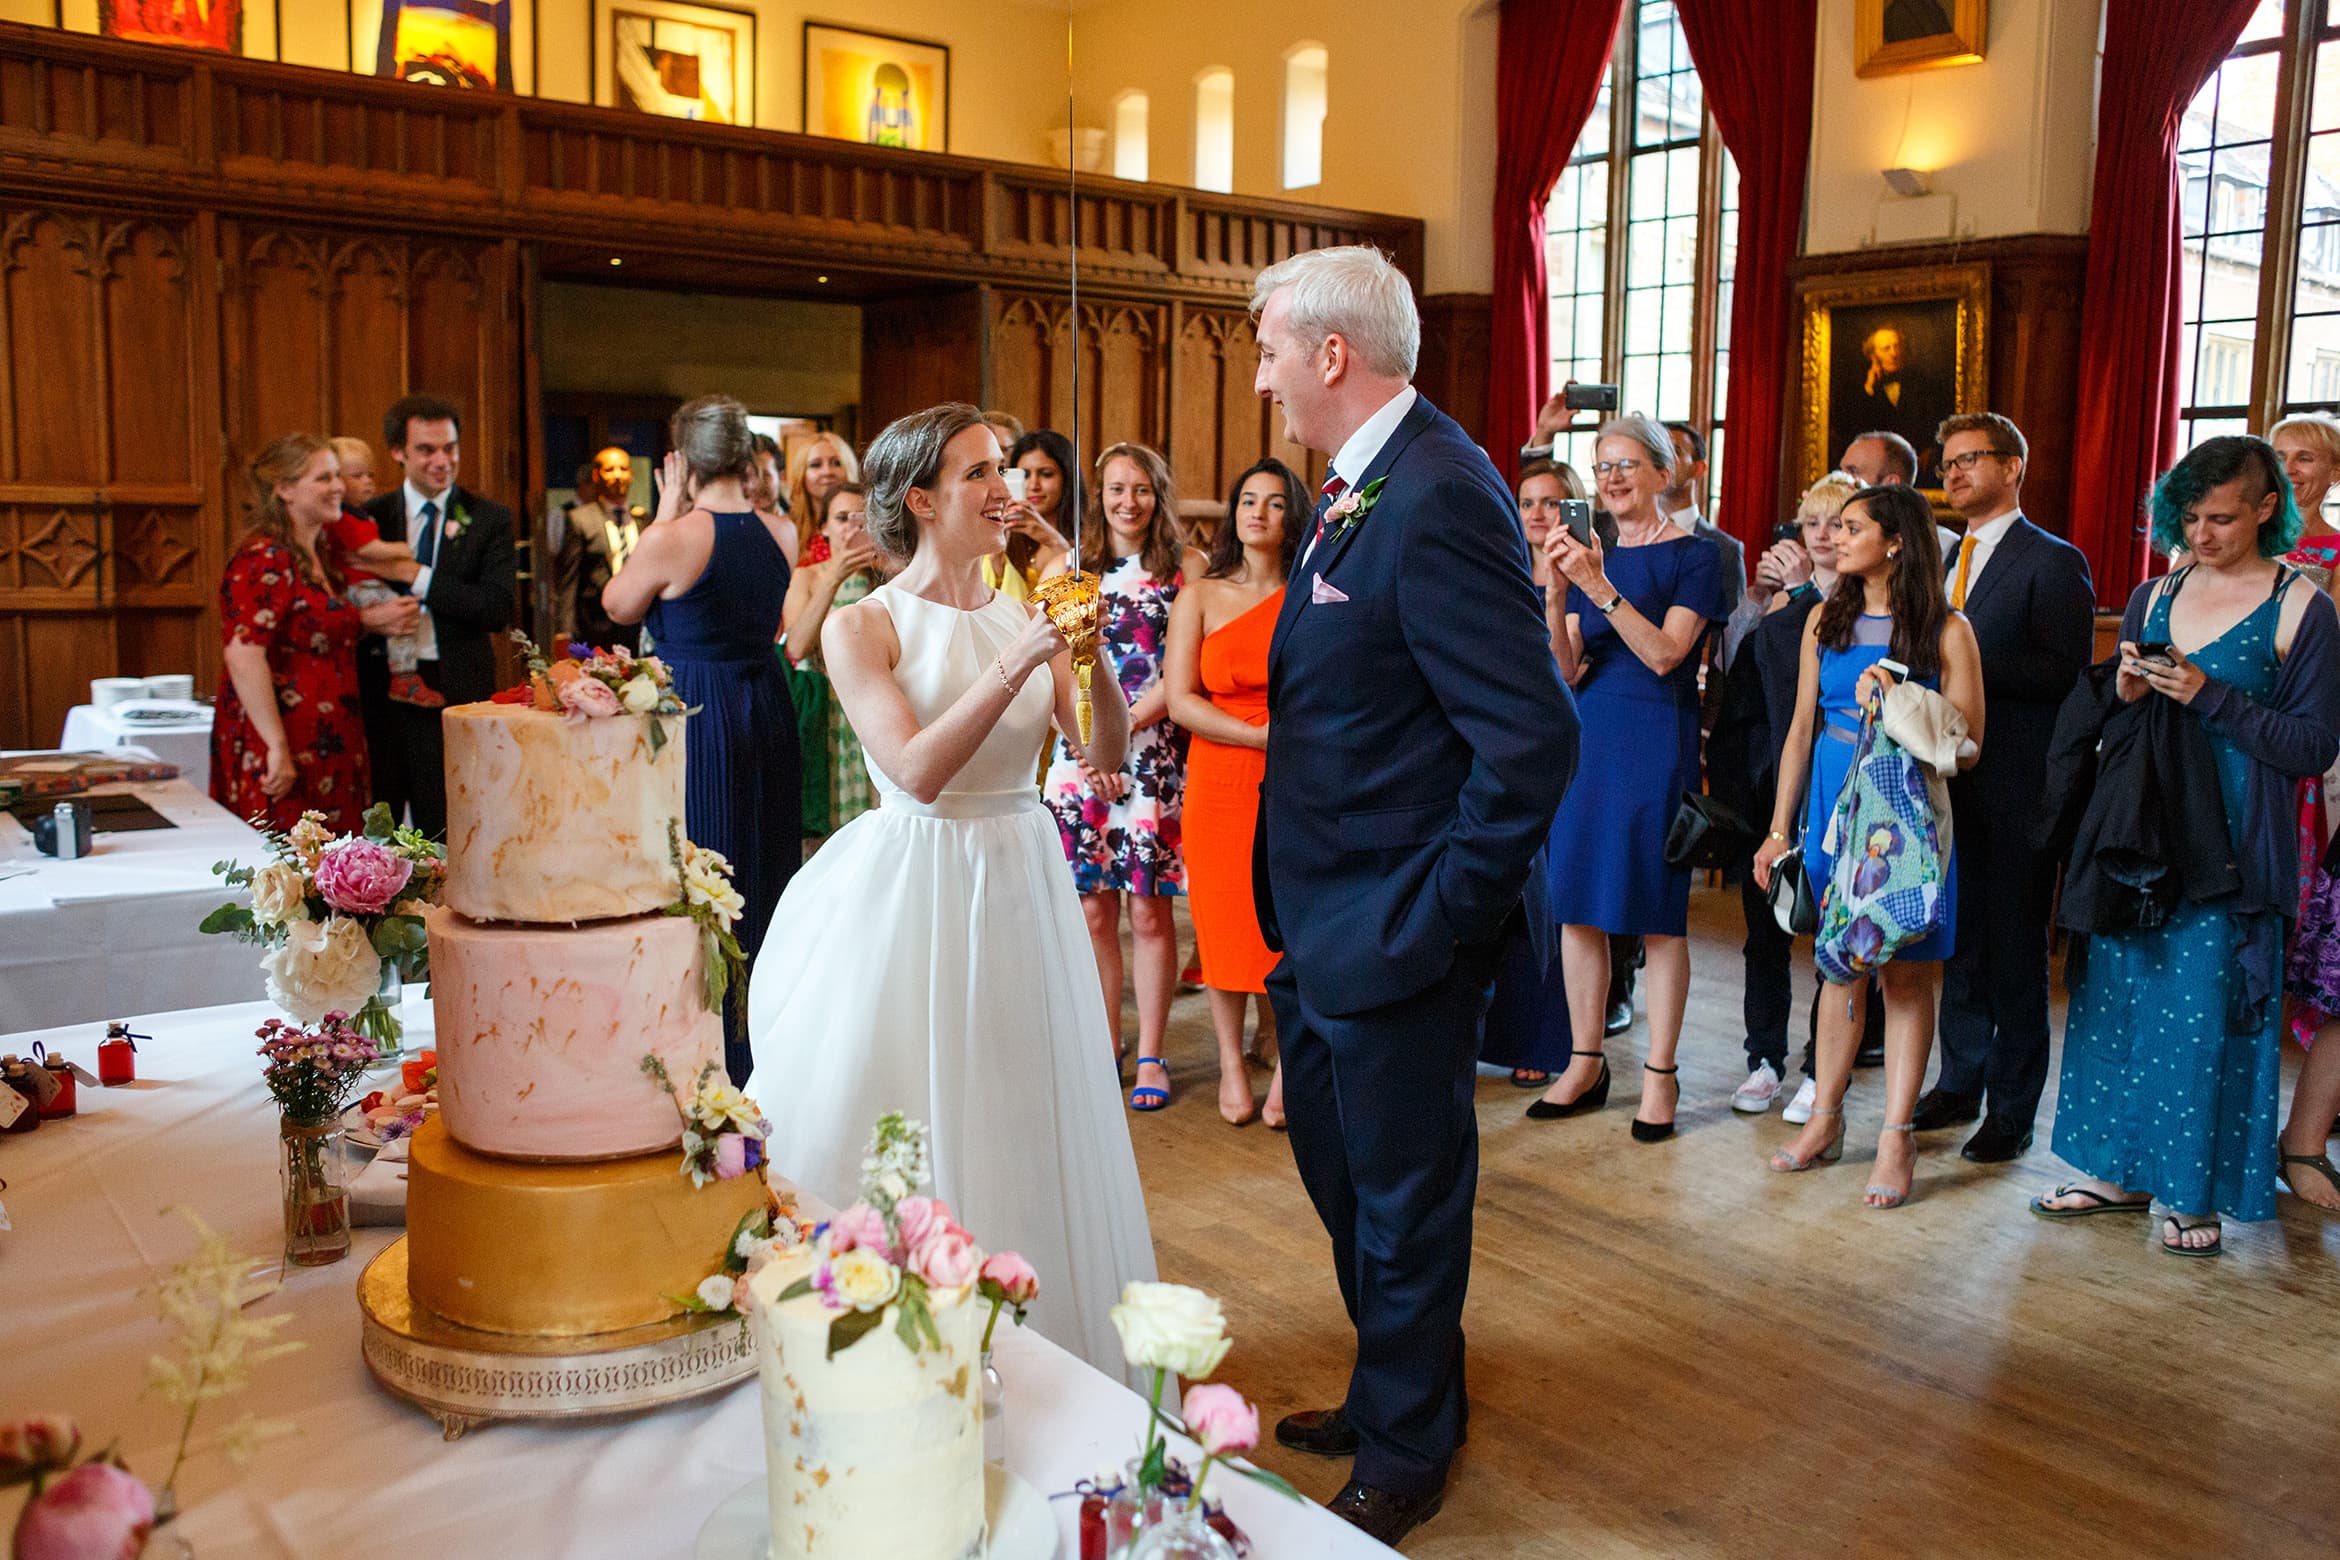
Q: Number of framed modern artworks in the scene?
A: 4